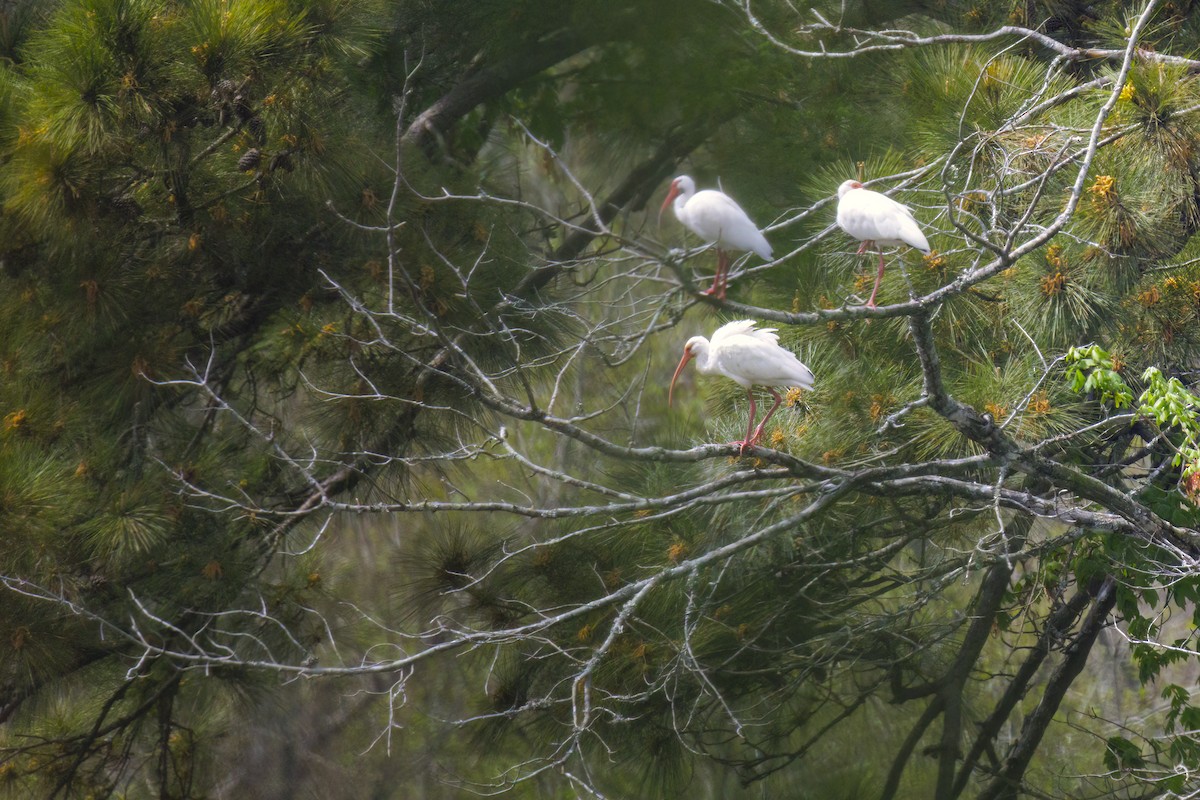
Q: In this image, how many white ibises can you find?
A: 3